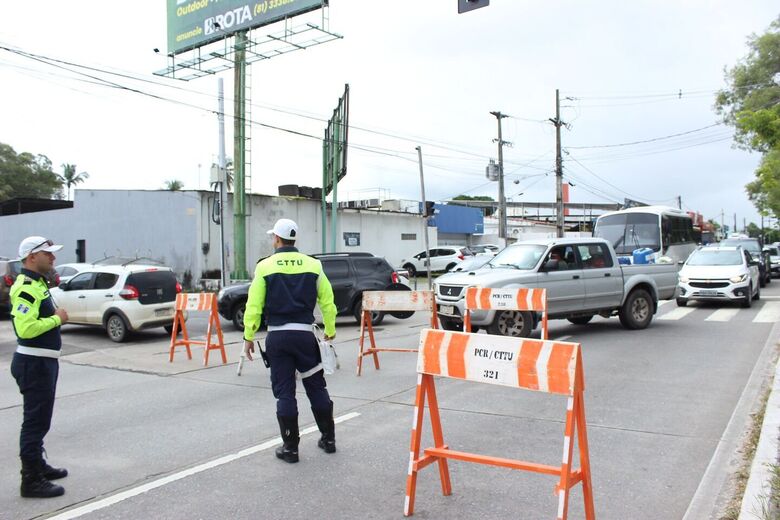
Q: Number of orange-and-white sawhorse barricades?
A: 4